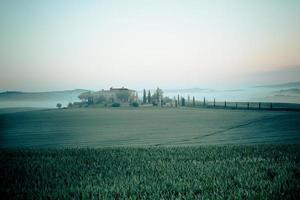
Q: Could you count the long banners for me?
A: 0